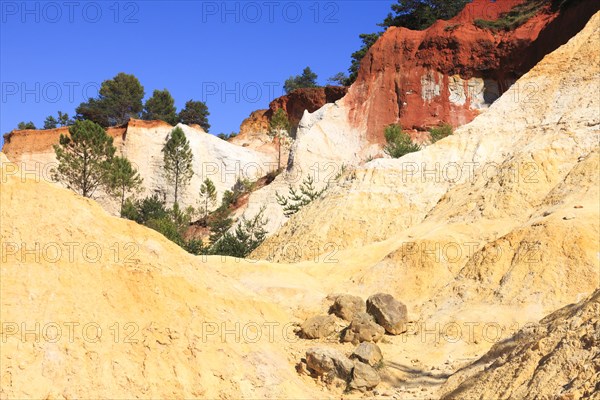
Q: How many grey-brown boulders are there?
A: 7